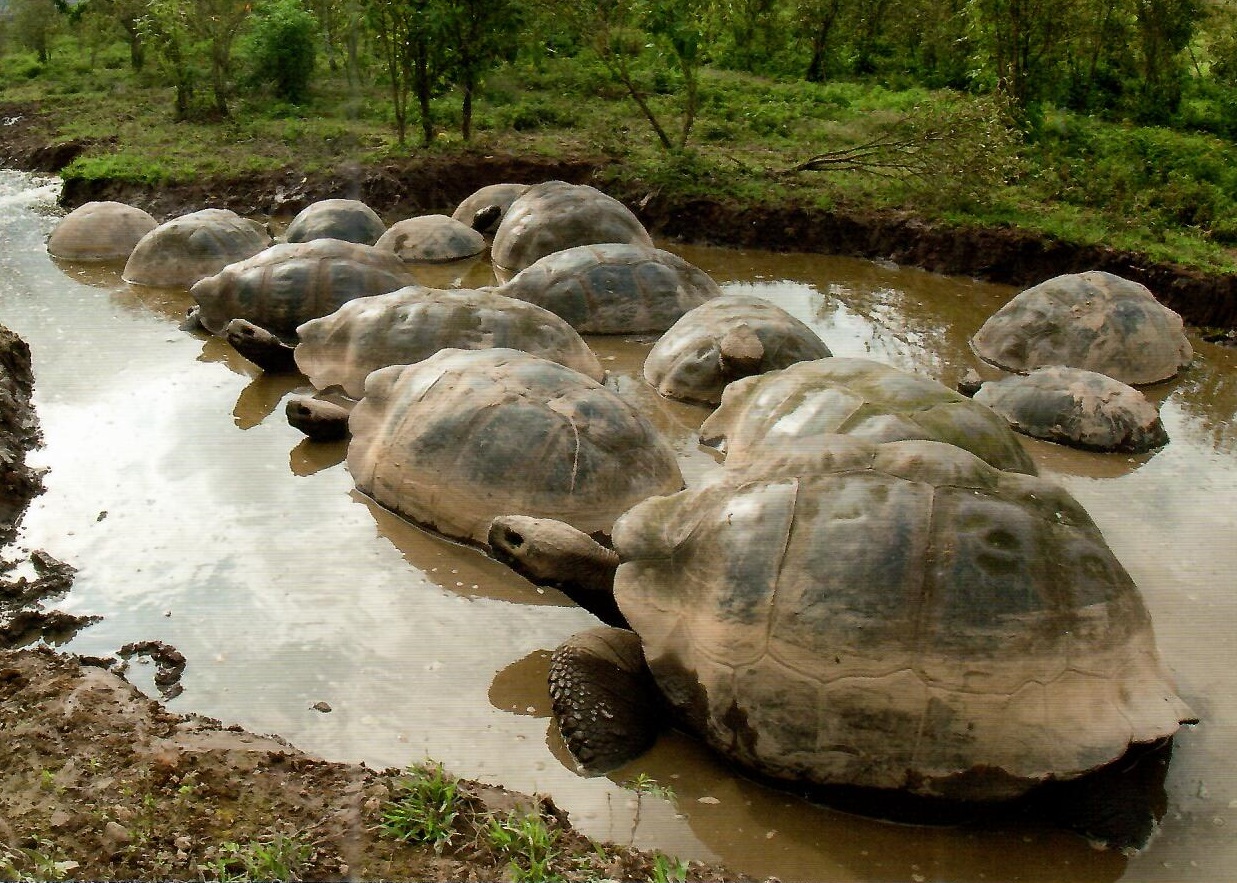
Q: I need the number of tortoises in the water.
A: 15